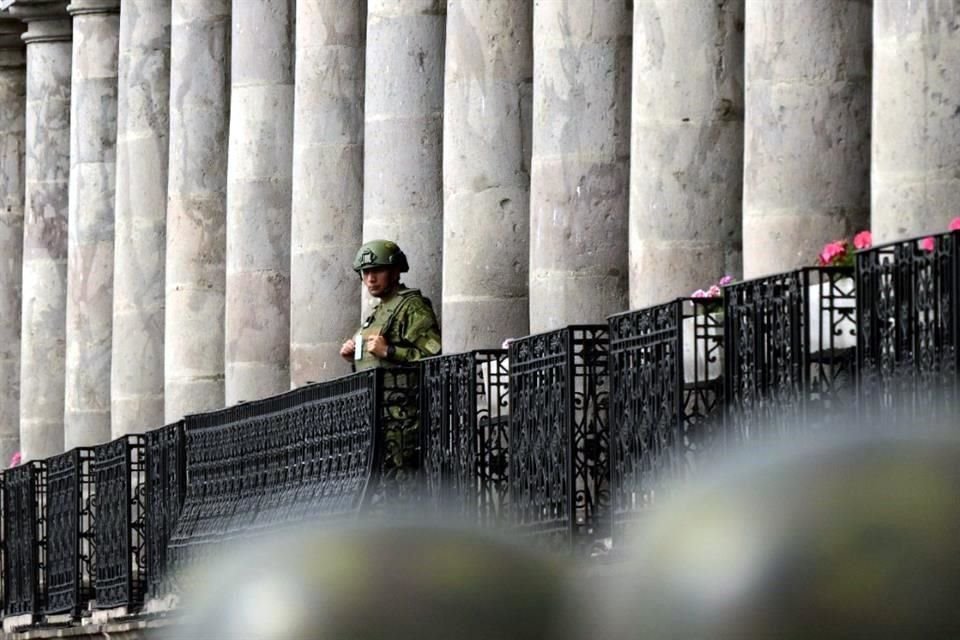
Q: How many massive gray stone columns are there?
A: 13